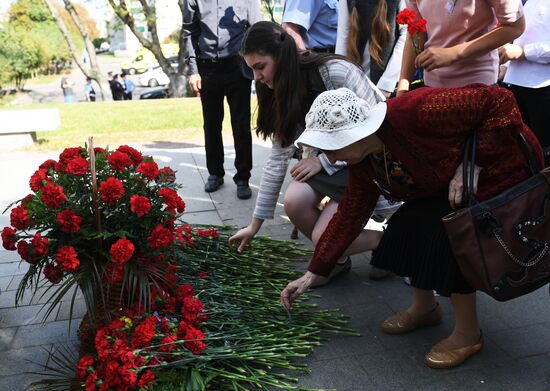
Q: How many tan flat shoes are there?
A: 2